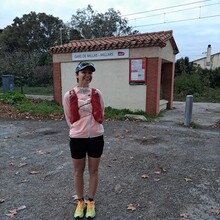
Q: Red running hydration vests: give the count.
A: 1